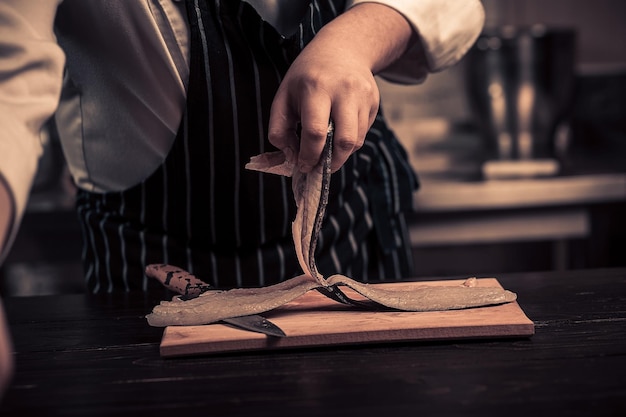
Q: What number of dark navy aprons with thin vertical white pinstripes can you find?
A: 1